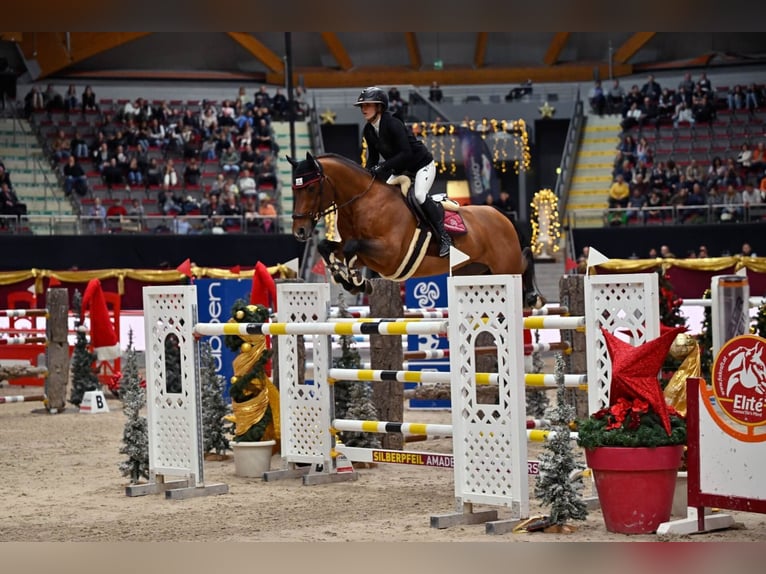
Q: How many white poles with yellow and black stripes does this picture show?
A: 4